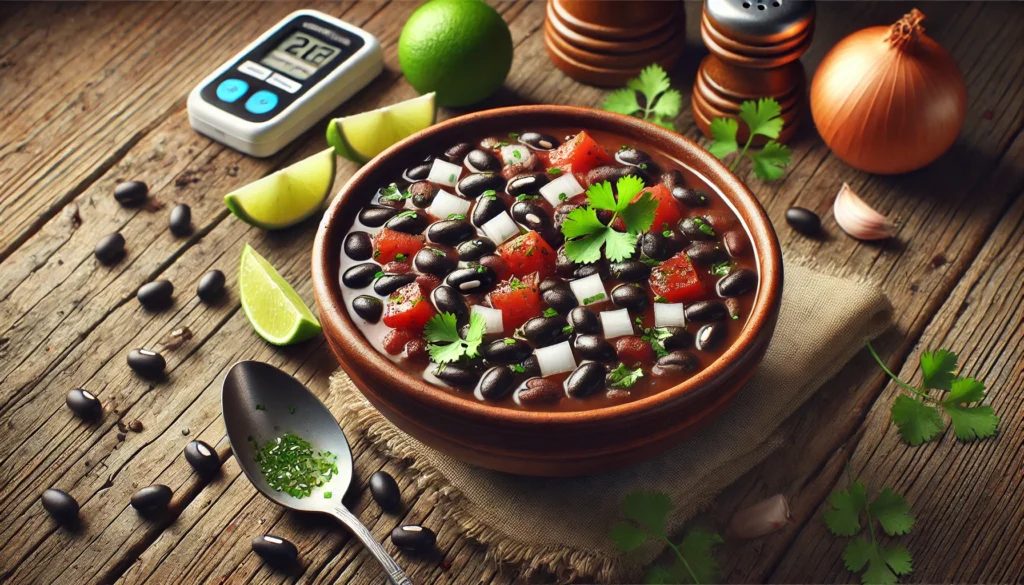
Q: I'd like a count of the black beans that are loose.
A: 14